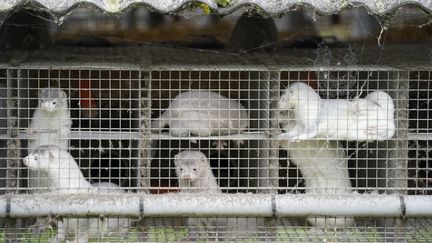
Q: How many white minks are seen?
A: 6